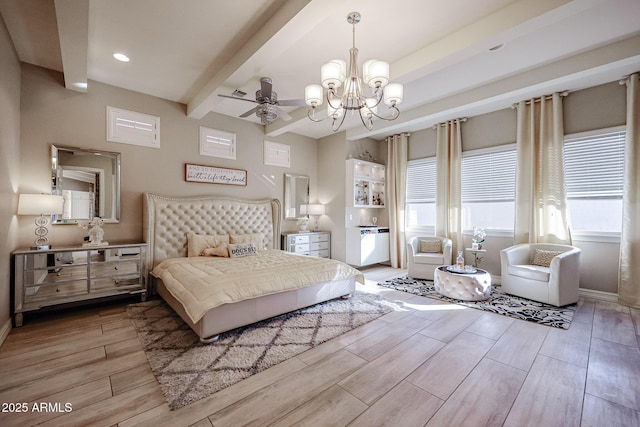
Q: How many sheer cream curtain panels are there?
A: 4